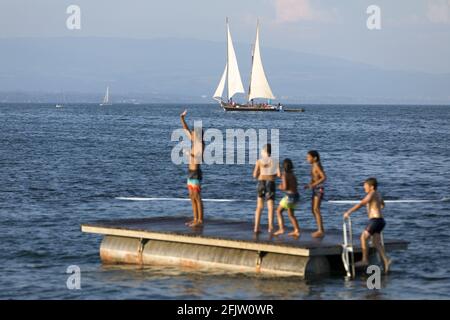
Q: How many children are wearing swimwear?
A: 5